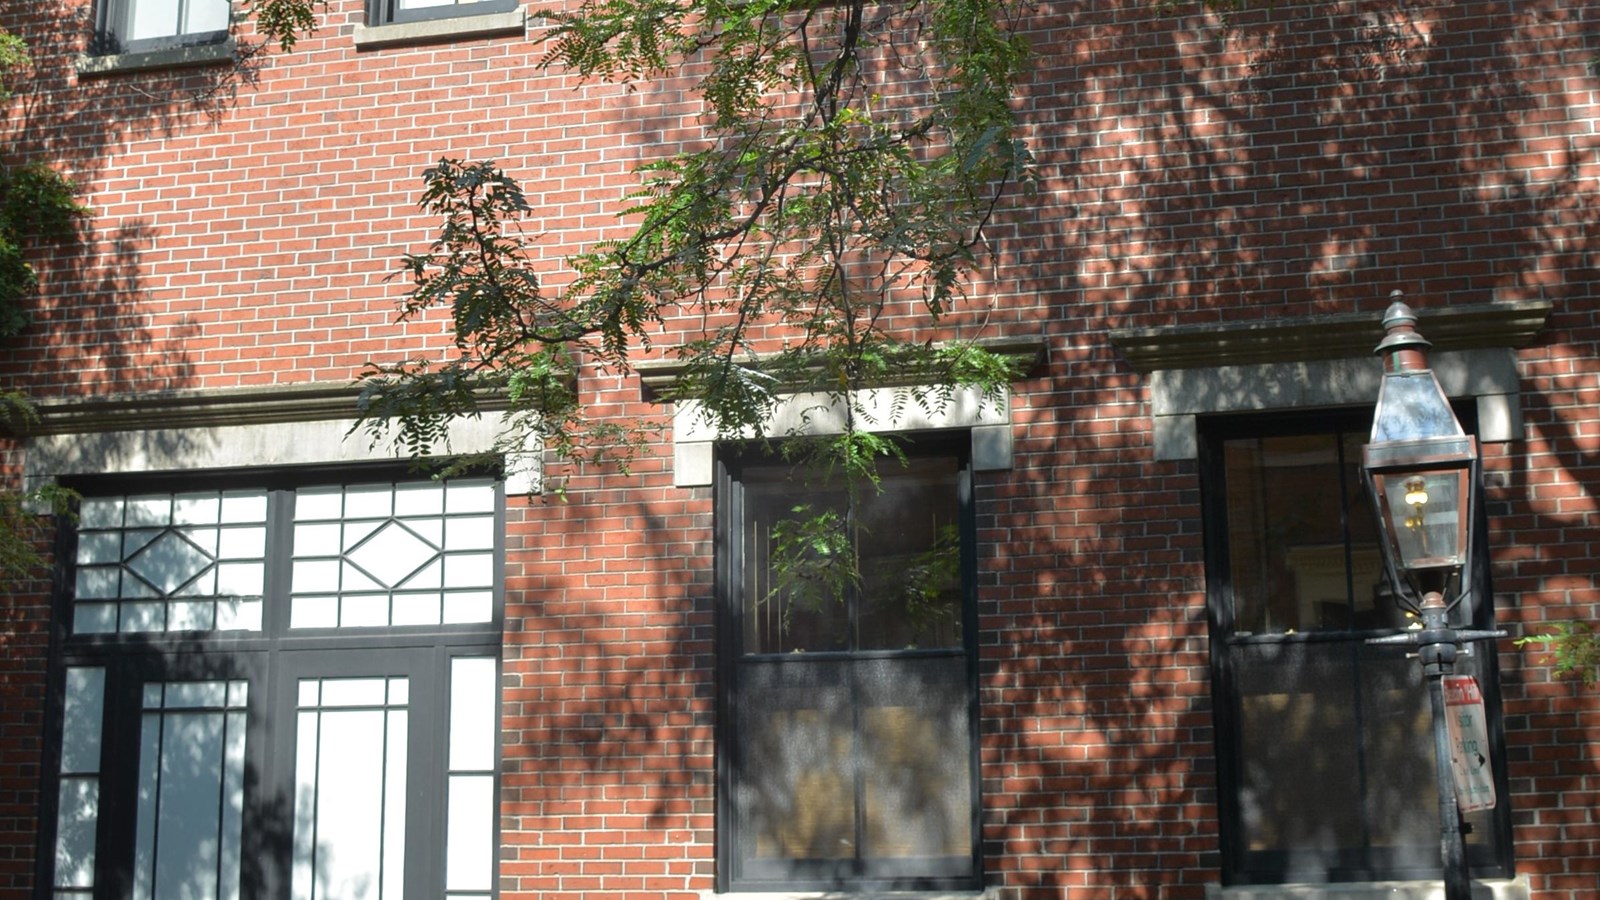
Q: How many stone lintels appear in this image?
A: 3